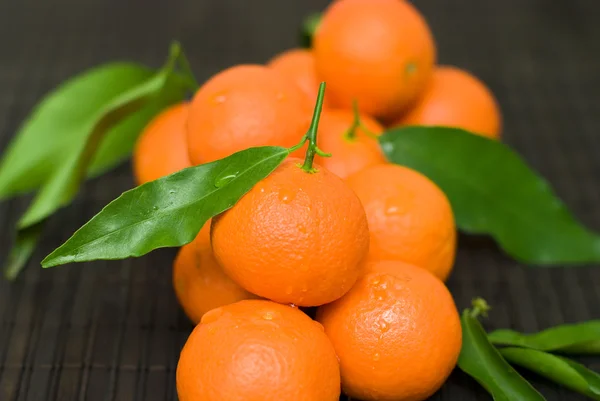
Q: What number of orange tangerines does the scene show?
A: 11